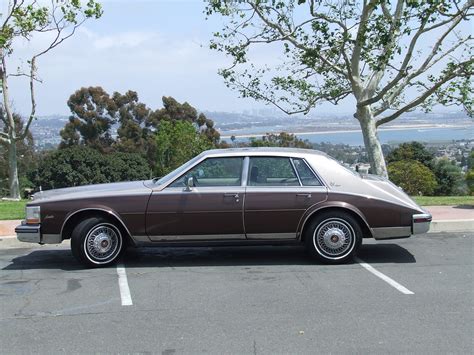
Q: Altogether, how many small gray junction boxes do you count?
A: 0